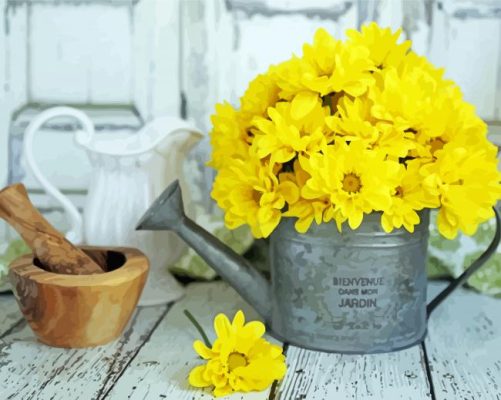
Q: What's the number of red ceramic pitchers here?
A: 0